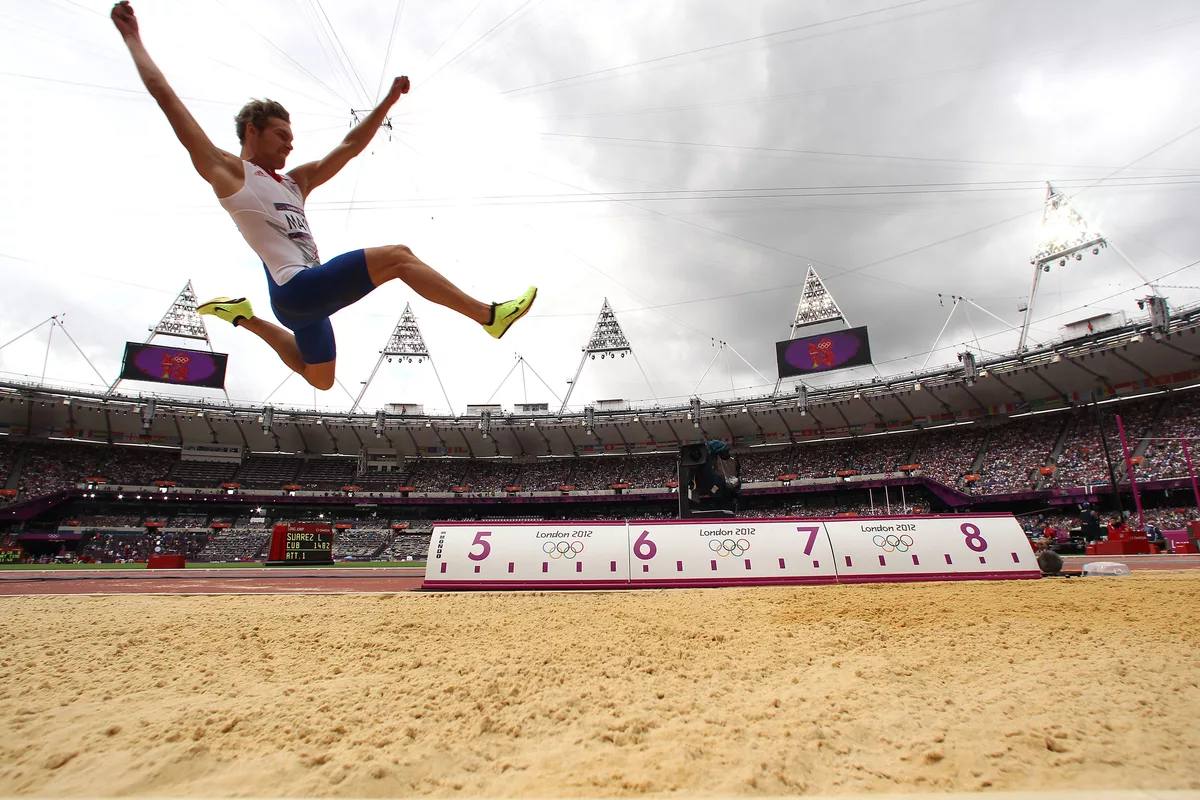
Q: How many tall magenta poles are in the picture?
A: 2